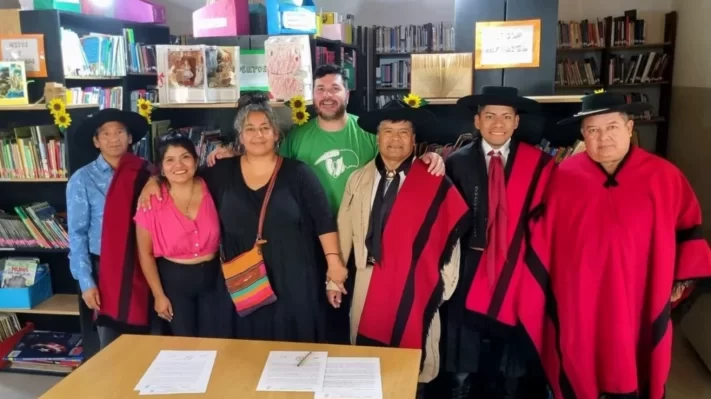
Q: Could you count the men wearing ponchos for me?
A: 4